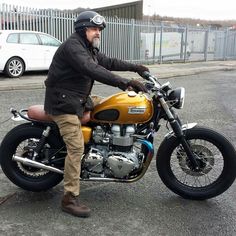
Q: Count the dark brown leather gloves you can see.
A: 2